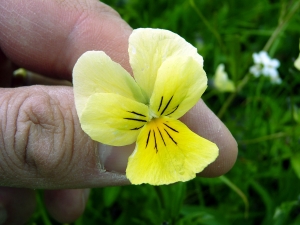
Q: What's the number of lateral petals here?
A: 2